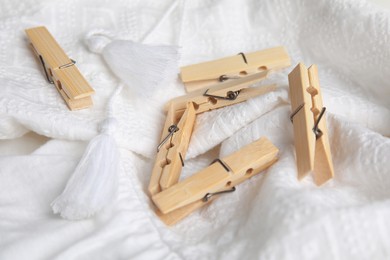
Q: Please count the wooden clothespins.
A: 6